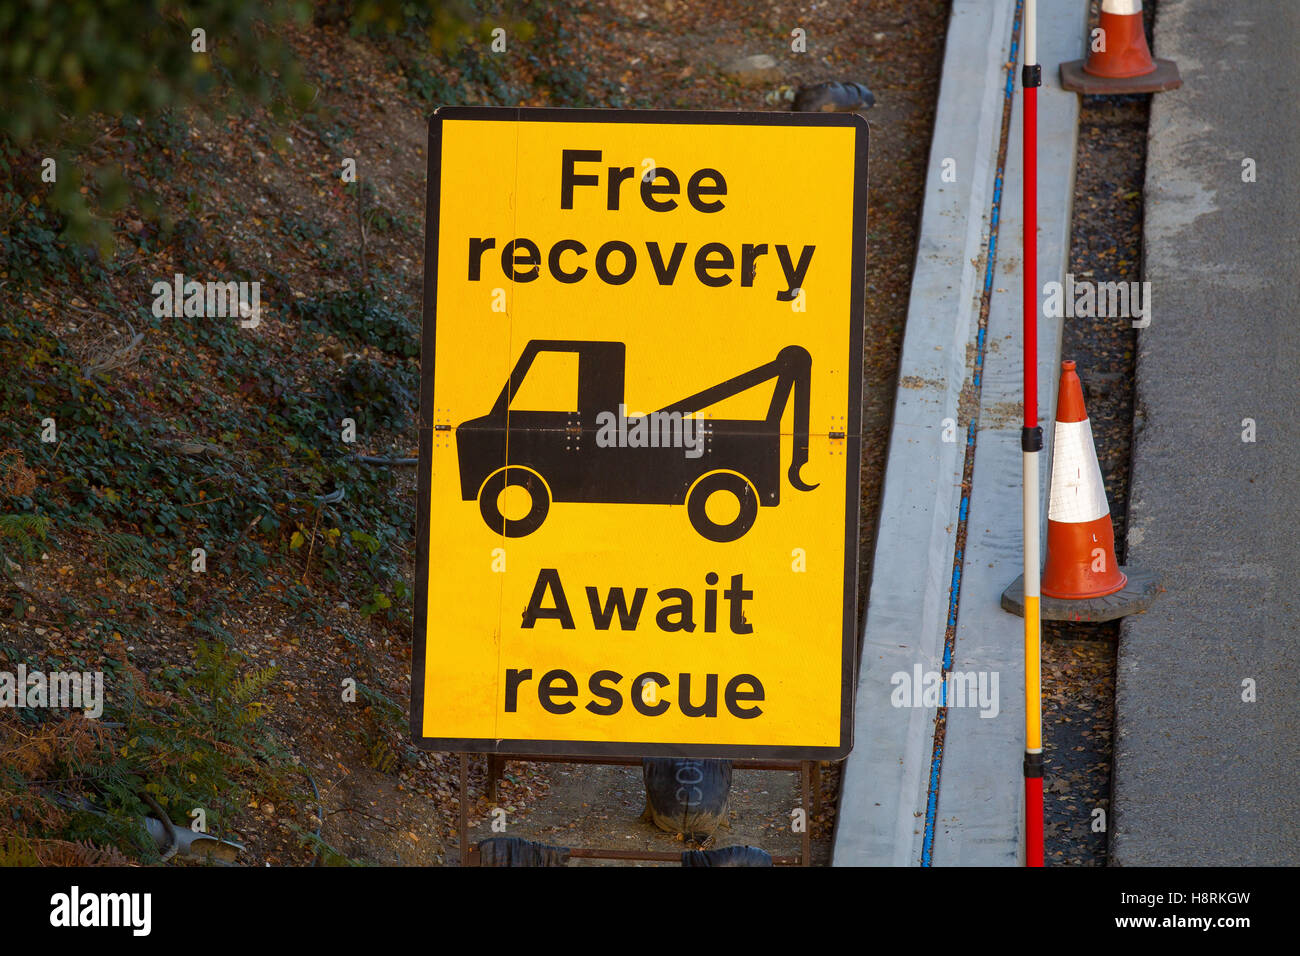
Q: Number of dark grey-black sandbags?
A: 4